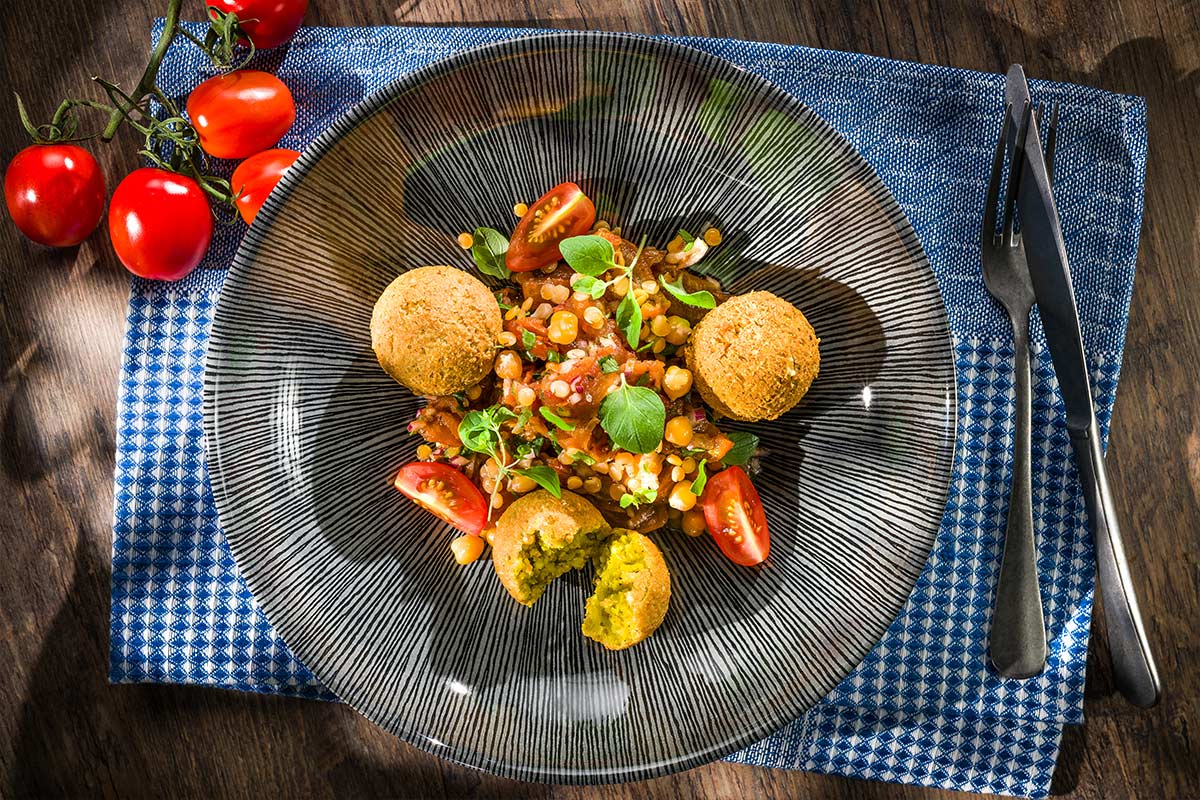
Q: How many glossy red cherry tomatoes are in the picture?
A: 5